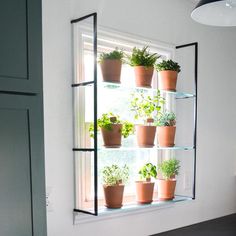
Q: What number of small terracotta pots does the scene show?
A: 9